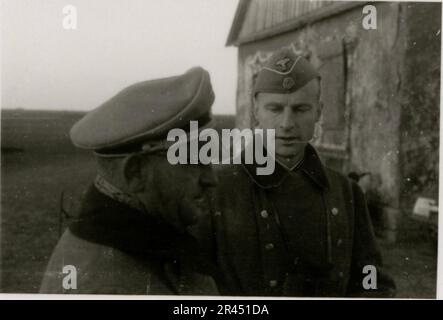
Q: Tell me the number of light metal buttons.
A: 6